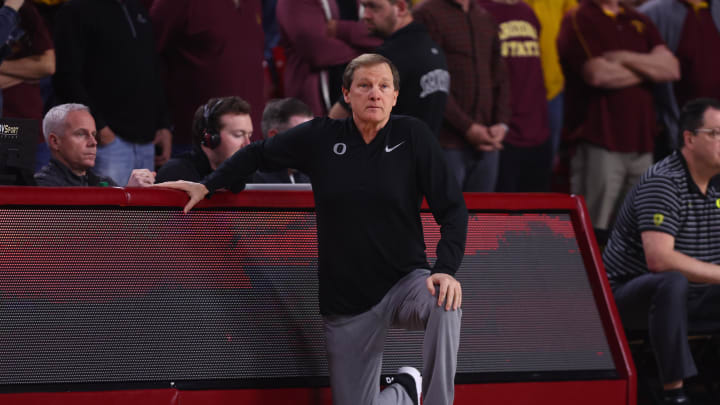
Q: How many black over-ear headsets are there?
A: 1